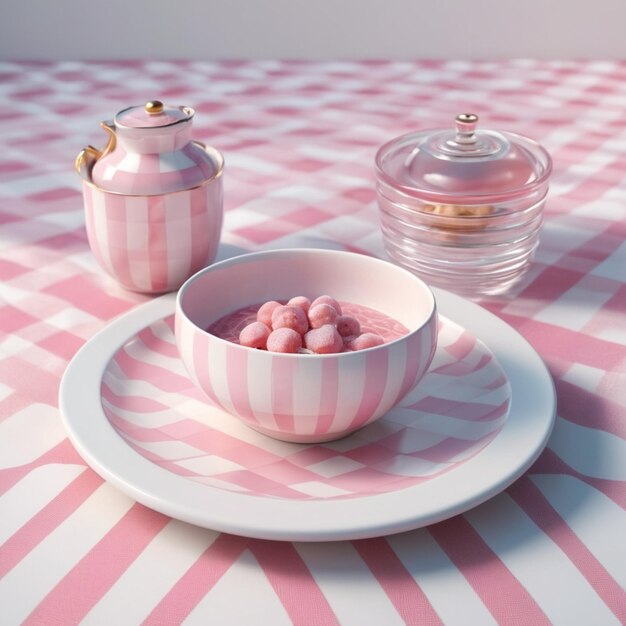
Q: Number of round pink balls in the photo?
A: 10